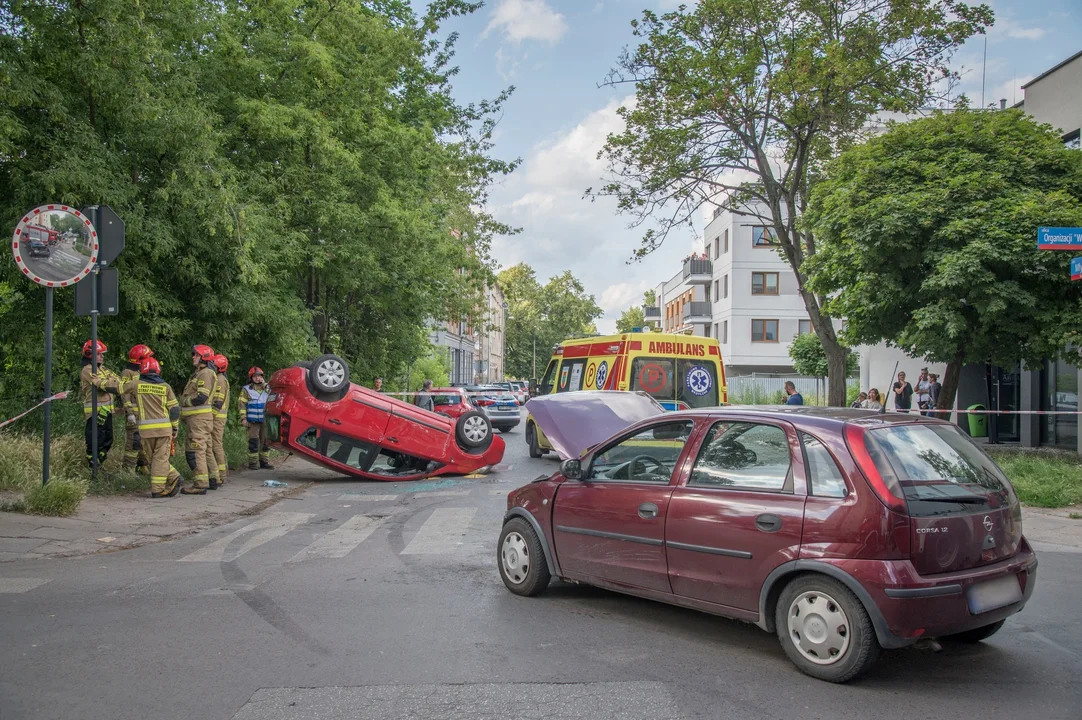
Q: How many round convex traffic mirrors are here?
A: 1